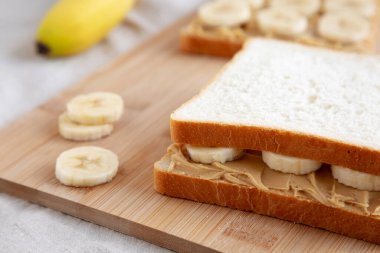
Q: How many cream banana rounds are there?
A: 12